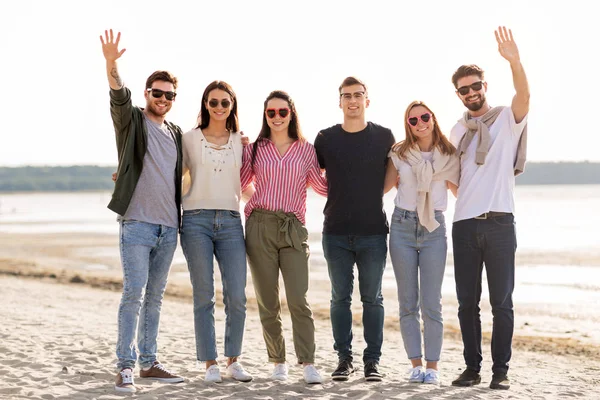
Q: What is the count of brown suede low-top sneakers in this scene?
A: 2